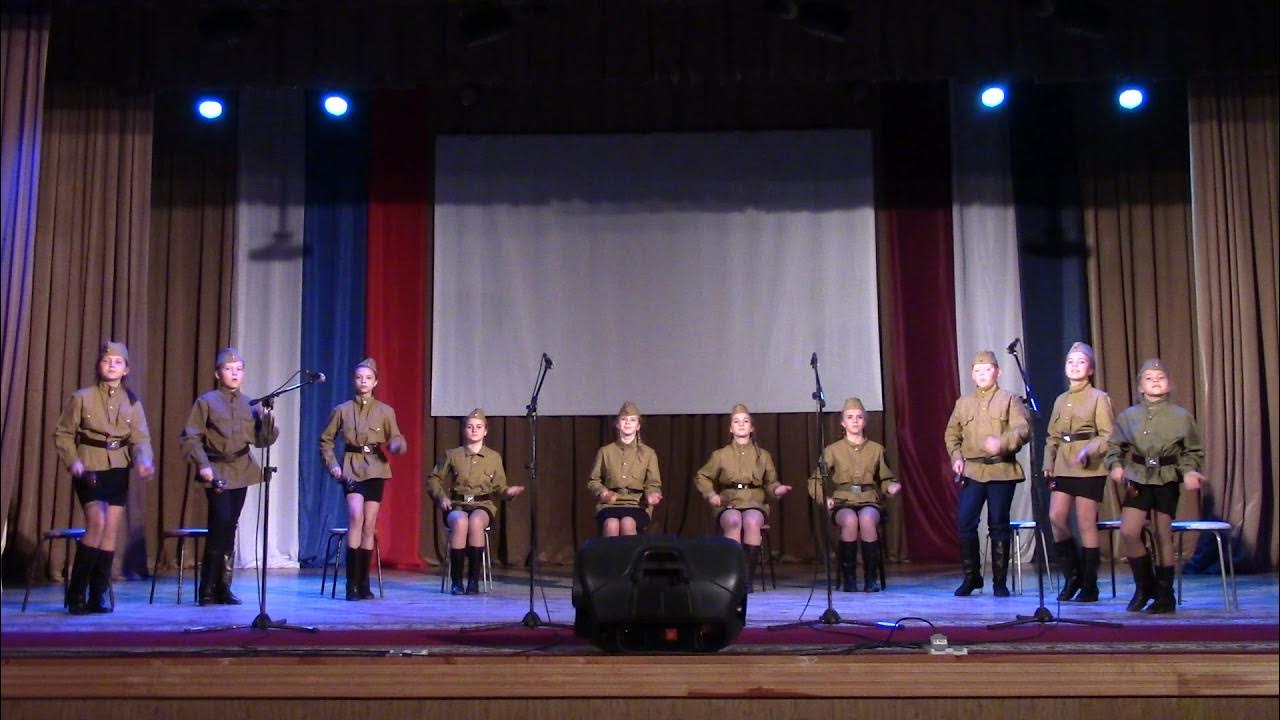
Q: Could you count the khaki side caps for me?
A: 10